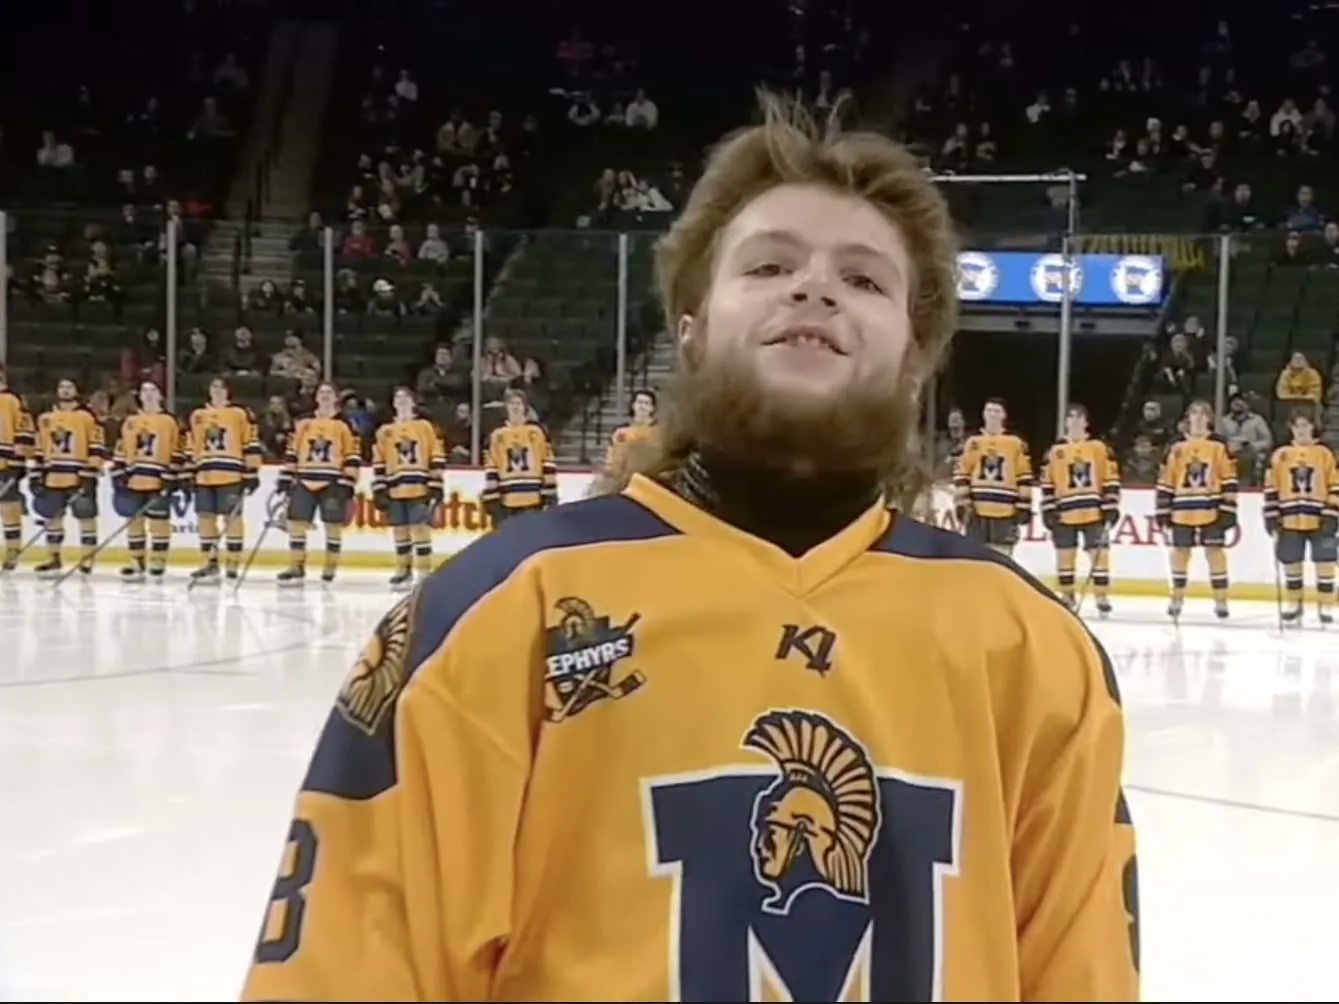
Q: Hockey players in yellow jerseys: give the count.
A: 13